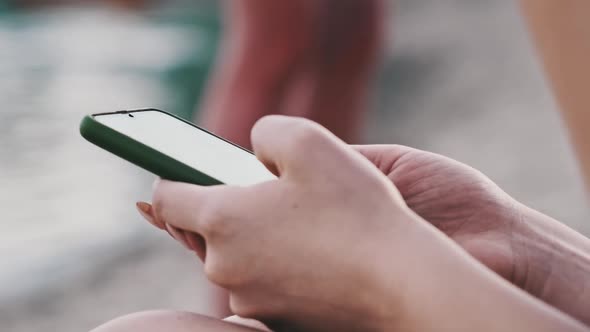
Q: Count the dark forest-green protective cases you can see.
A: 1